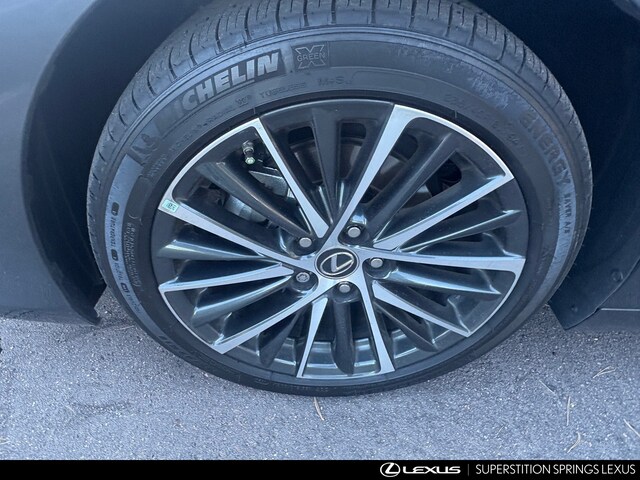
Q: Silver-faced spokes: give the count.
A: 10